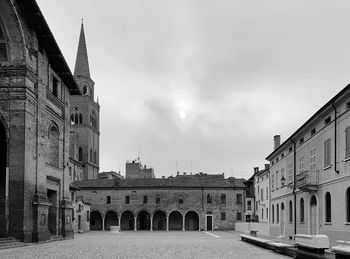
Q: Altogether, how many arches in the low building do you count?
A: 7